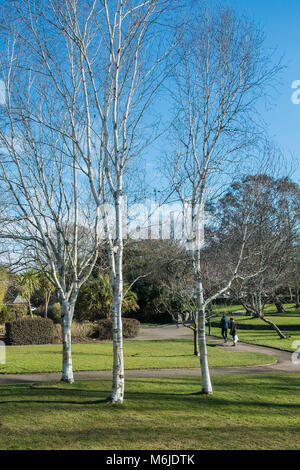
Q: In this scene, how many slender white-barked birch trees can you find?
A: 3